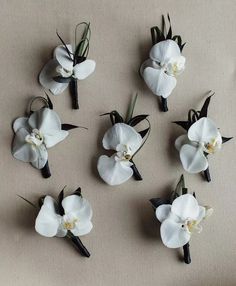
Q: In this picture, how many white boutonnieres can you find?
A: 7